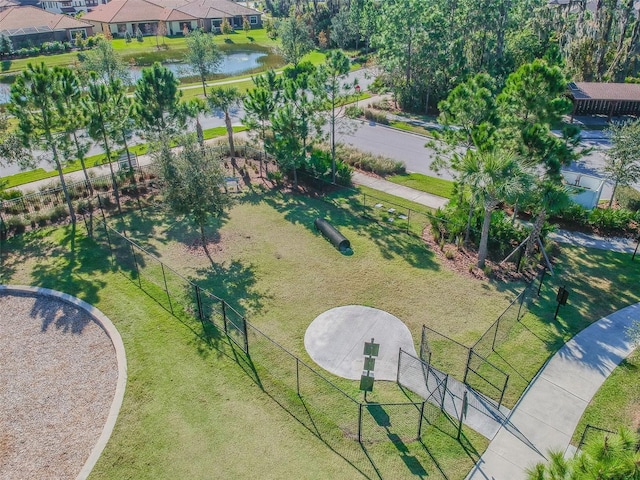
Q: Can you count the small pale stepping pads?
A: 4